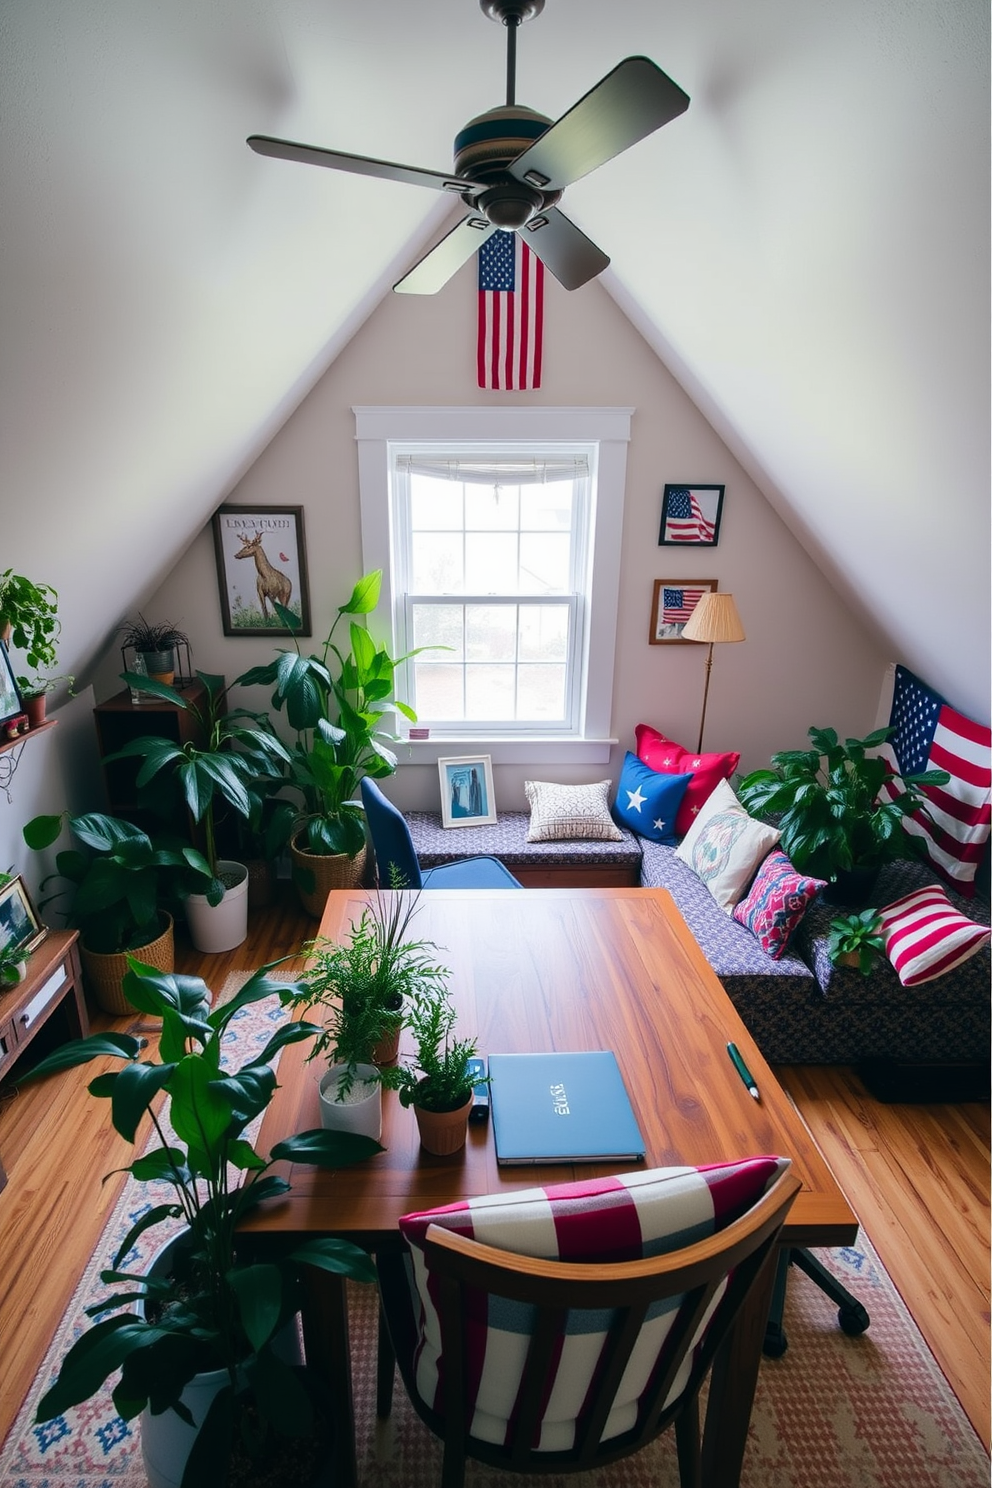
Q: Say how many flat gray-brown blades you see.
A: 4